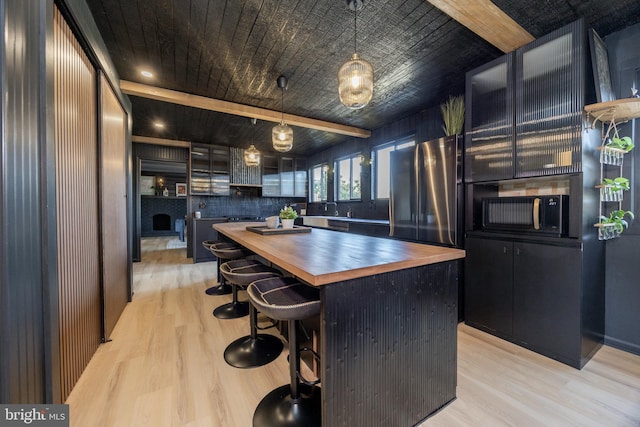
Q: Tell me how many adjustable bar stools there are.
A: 4